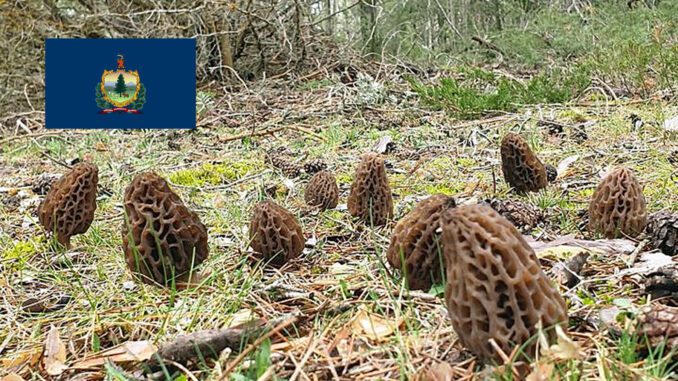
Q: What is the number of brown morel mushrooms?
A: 9